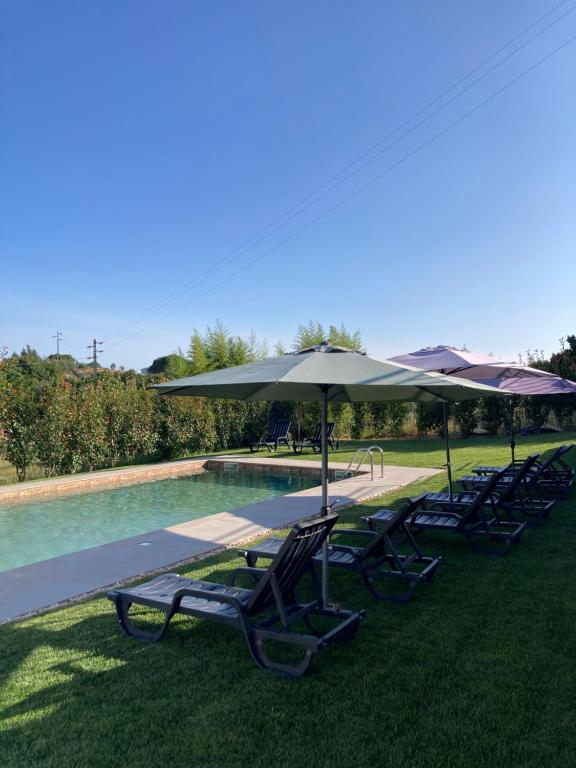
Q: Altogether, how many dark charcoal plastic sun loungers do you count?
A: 8